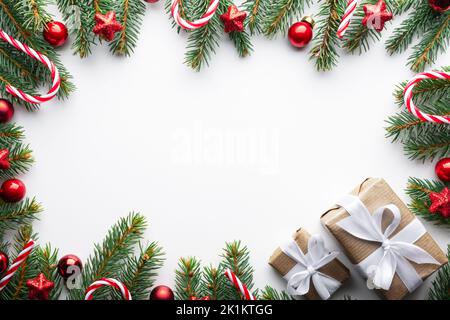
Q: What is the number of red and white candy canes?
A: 7